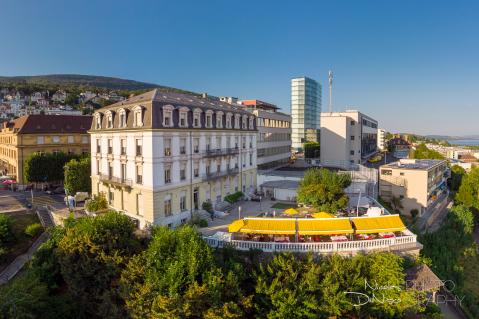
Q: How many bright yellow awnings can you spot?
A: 3